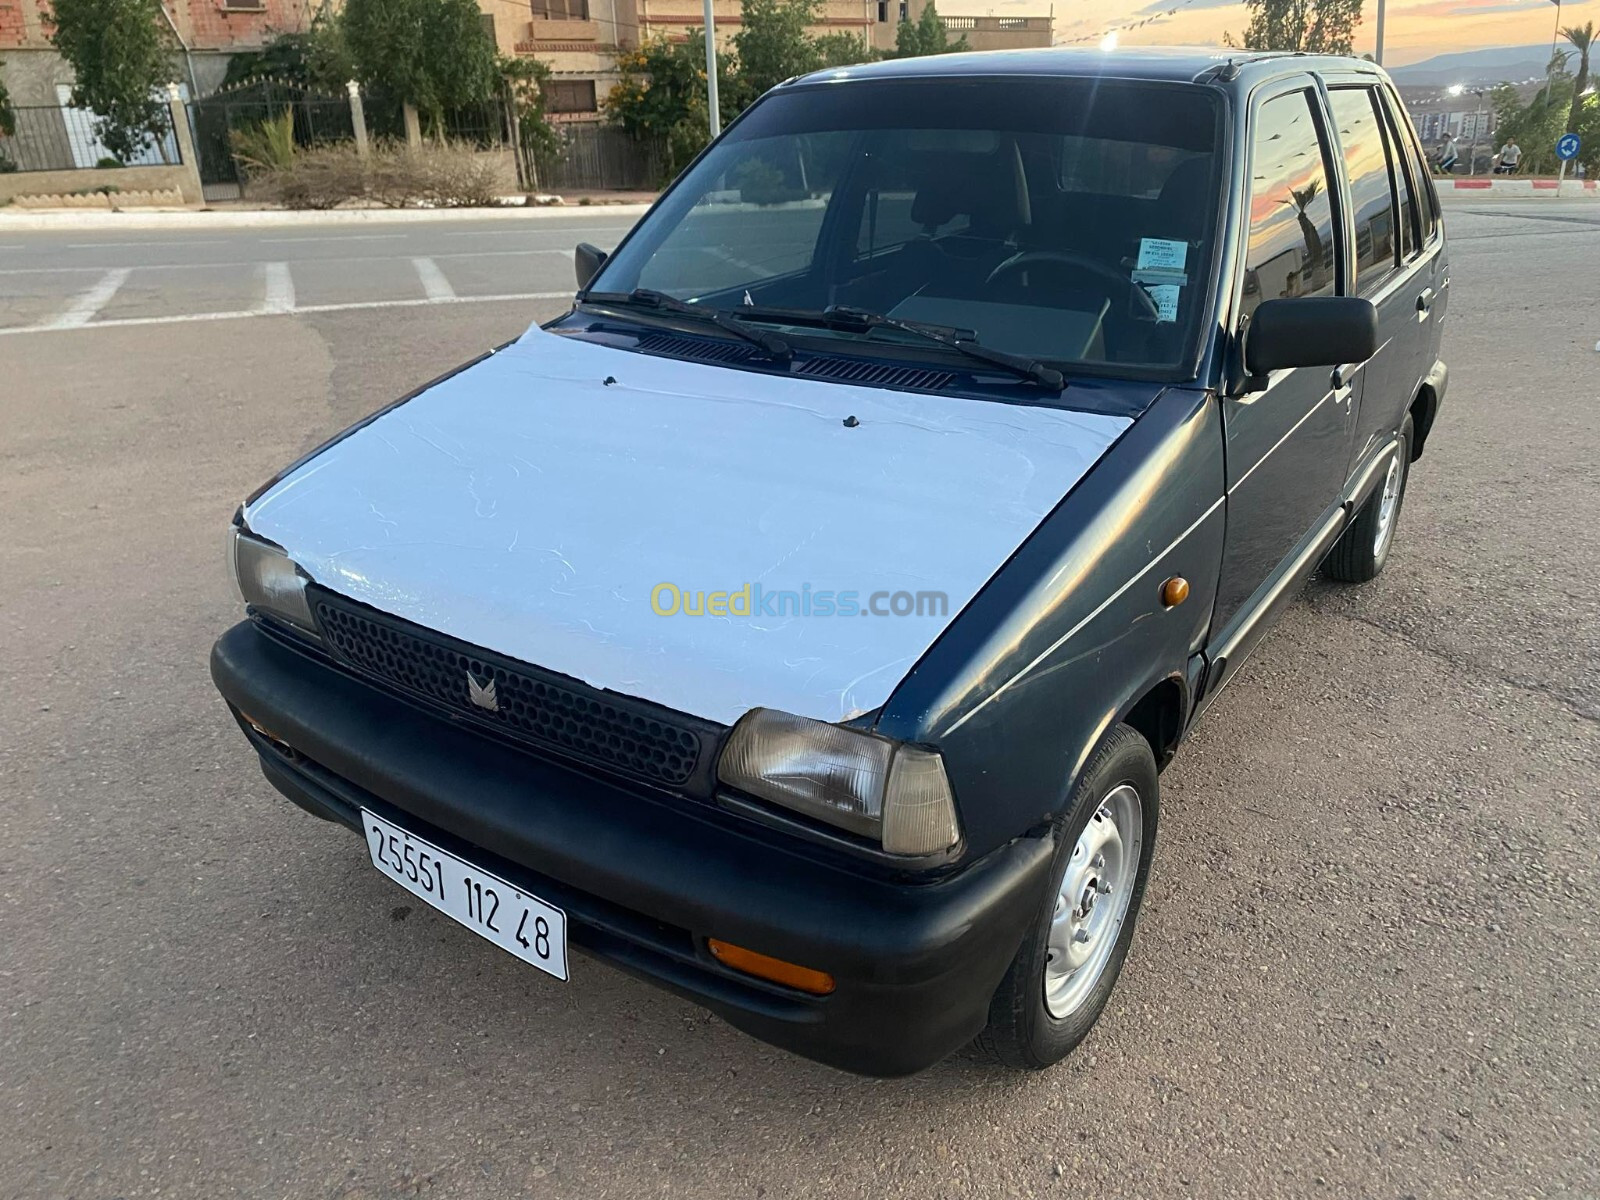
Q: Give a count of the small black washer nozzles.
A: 2